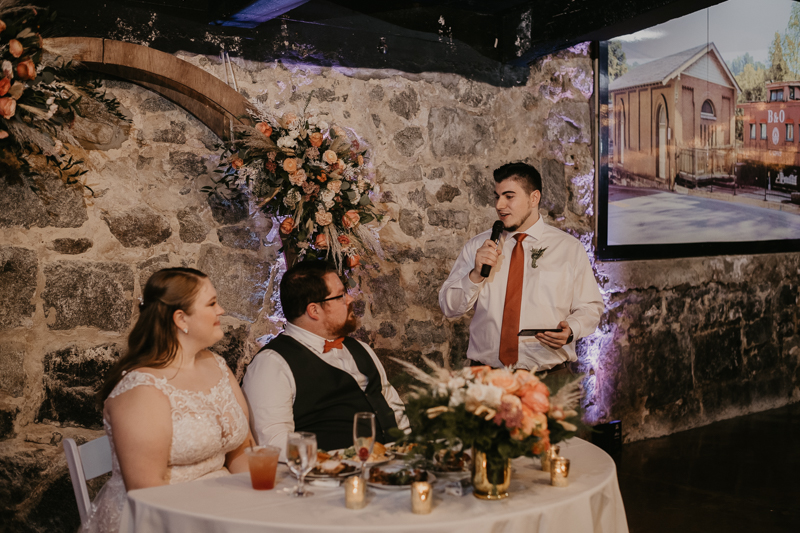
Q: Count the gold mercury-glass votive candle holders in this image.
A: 4